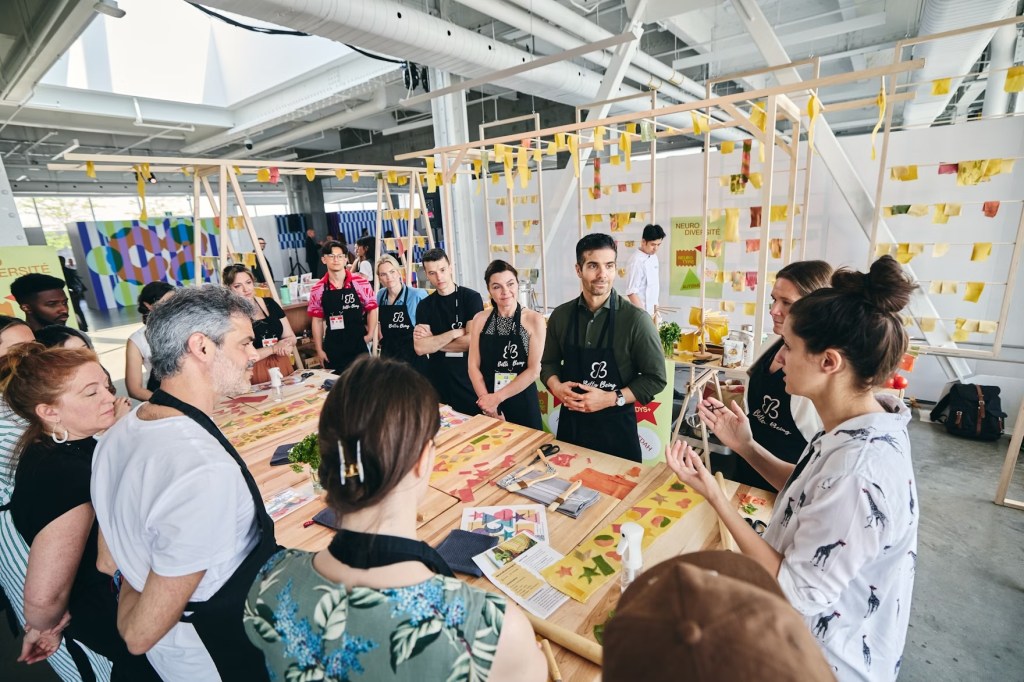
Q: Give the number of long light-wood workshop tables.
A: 1